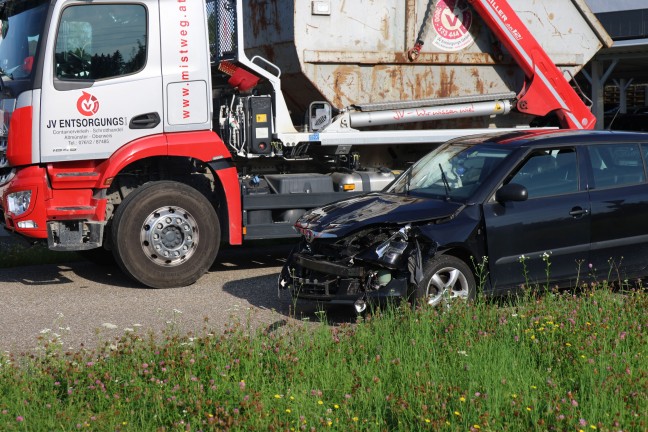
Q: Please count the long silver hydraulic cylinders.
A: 1